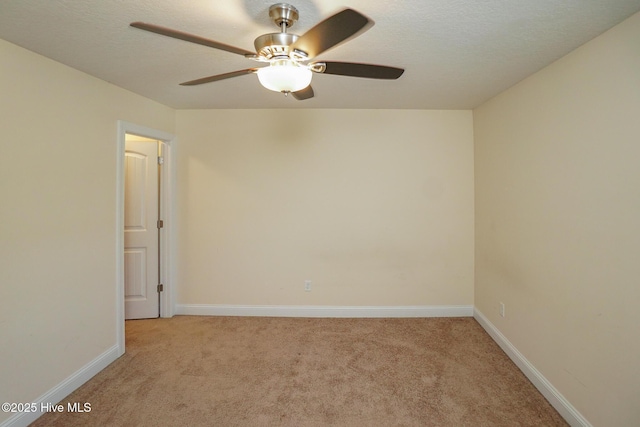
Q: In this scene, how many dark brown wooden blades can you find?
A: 5